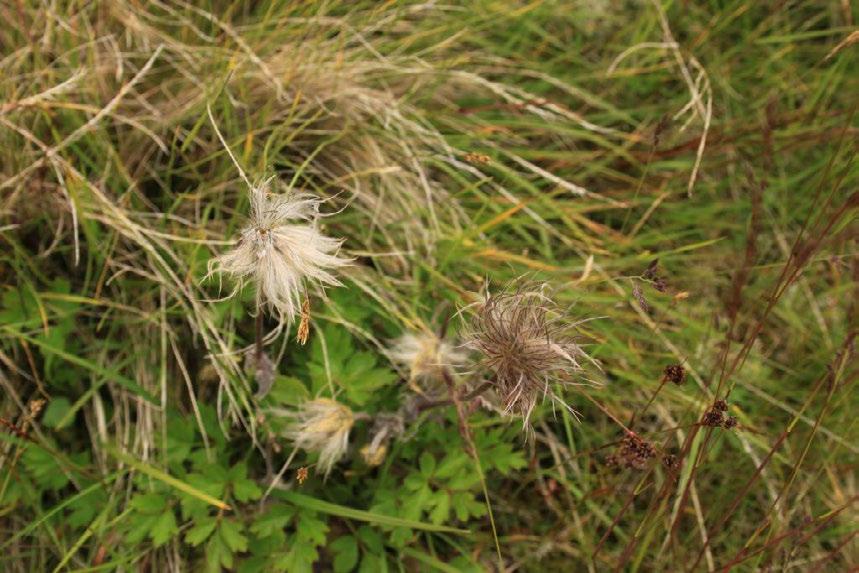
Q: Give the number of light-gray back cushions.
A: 0